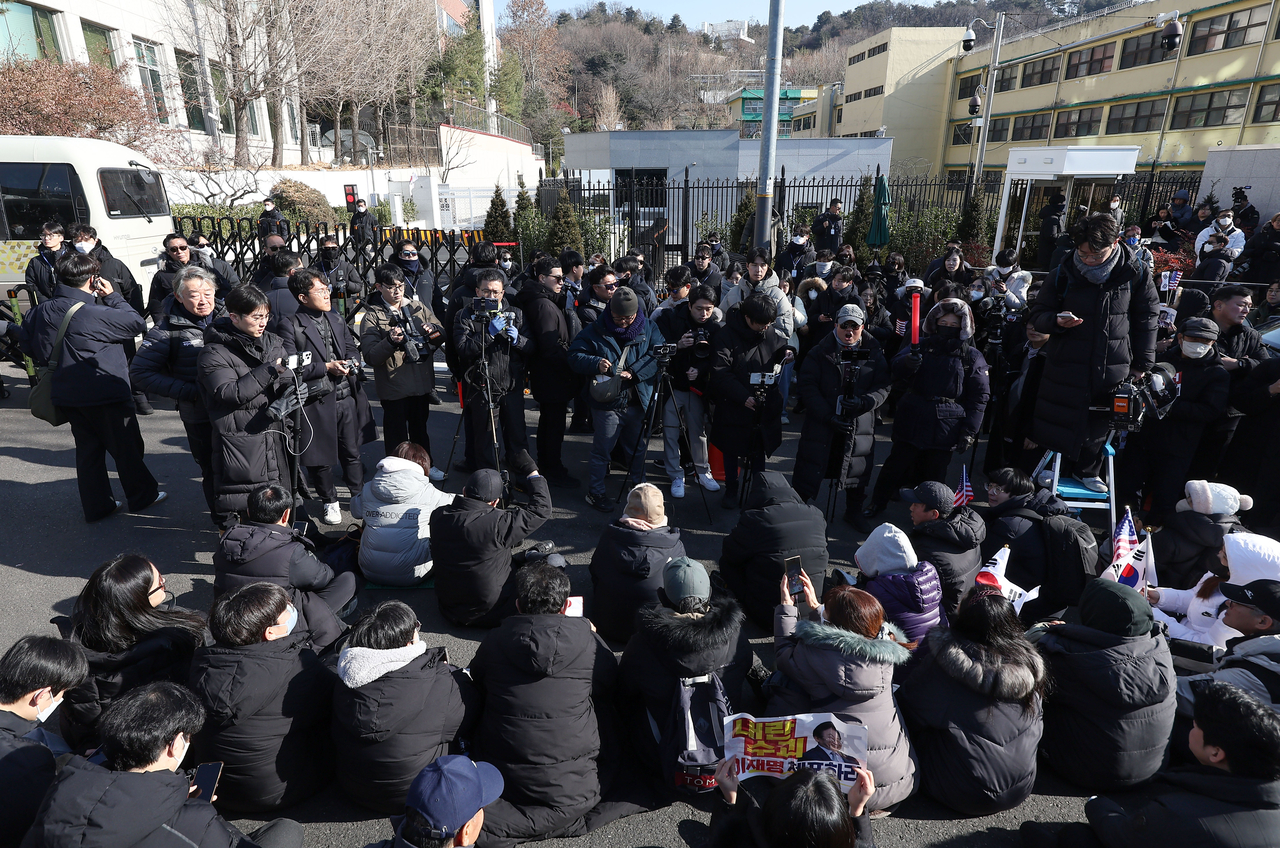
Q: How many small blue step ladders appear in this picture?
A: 1